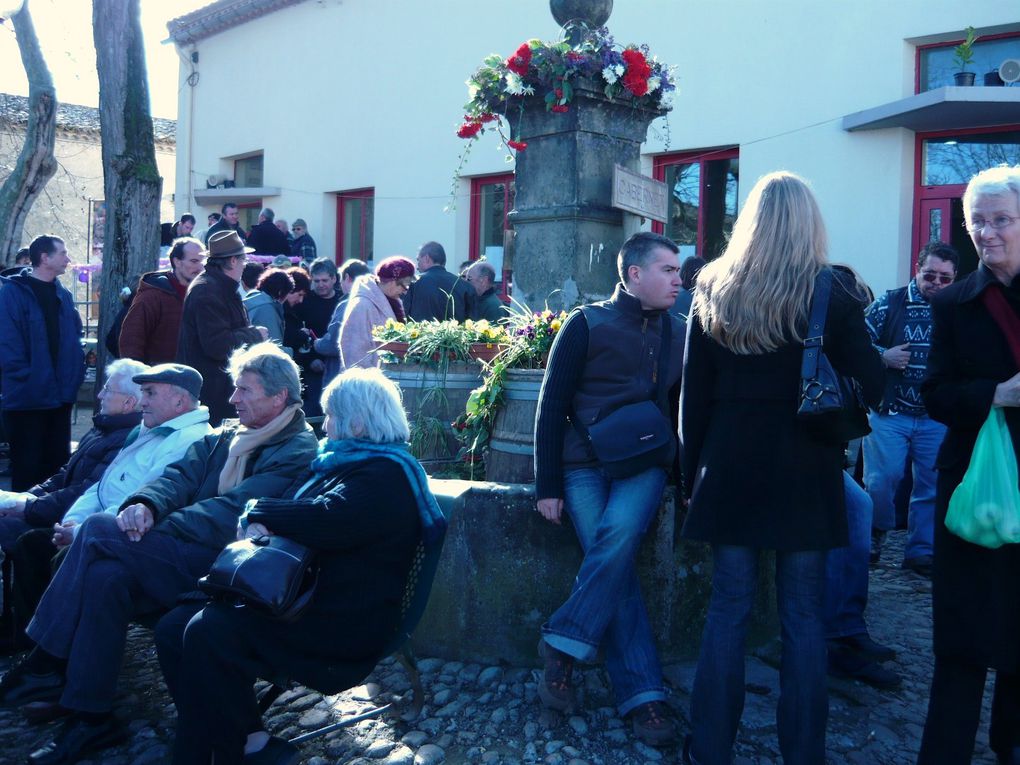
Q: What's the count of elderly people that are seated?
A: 4